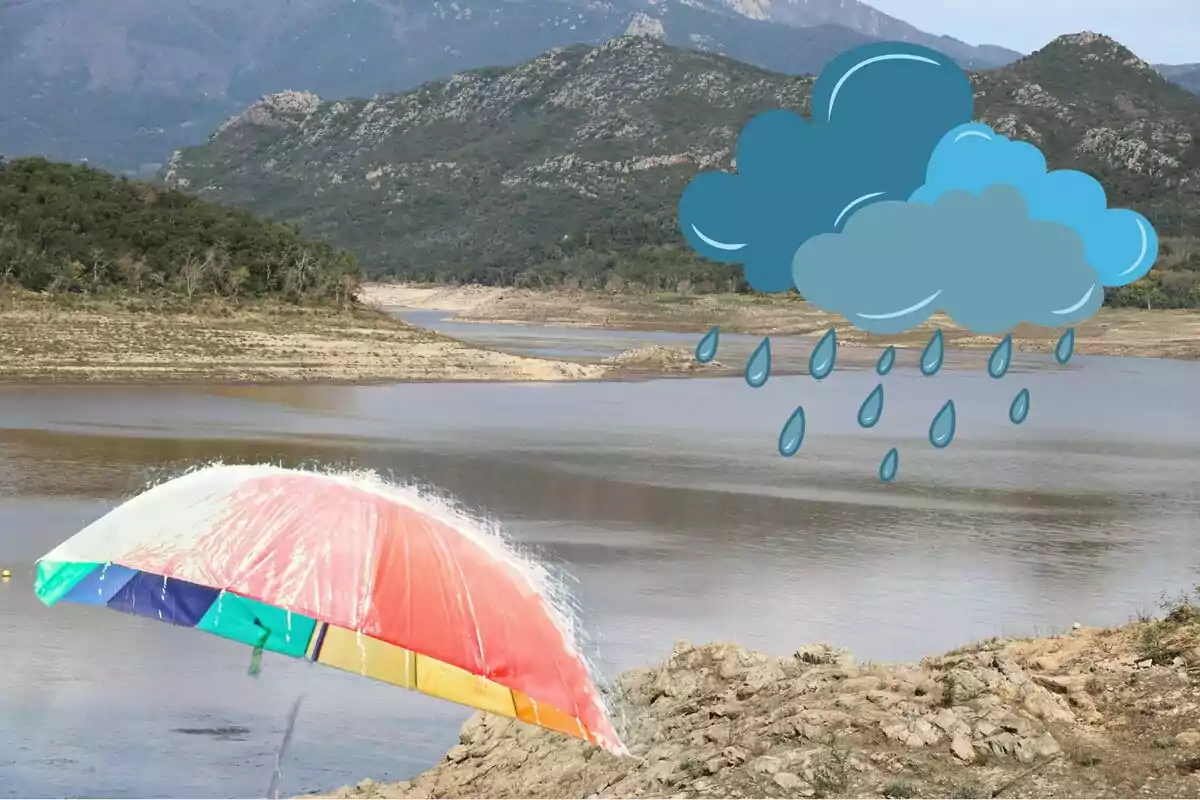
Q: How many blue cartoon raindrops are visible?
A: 12